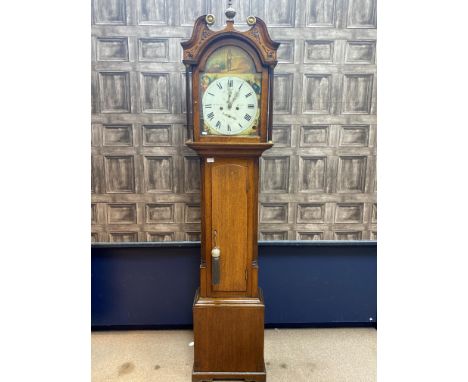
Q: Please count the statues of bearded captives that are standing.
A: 0